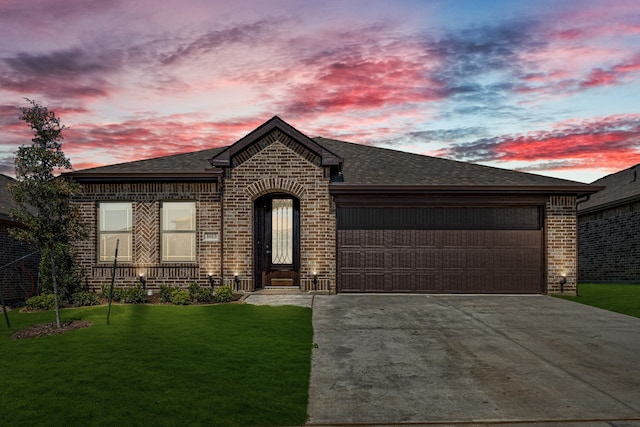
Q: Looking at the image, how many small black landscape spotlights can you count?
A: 5